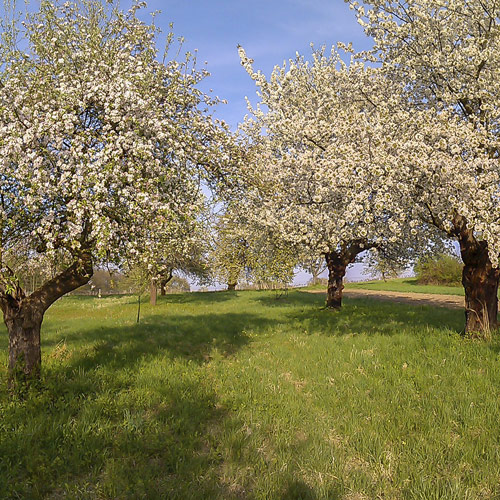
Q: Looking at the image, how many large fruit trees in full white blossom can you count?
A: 3